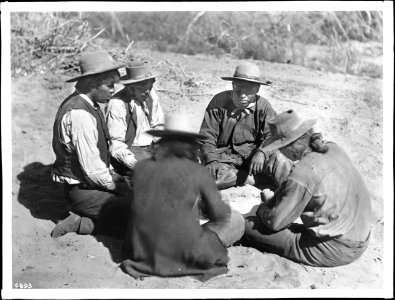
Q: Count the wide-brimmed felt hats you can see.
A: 5